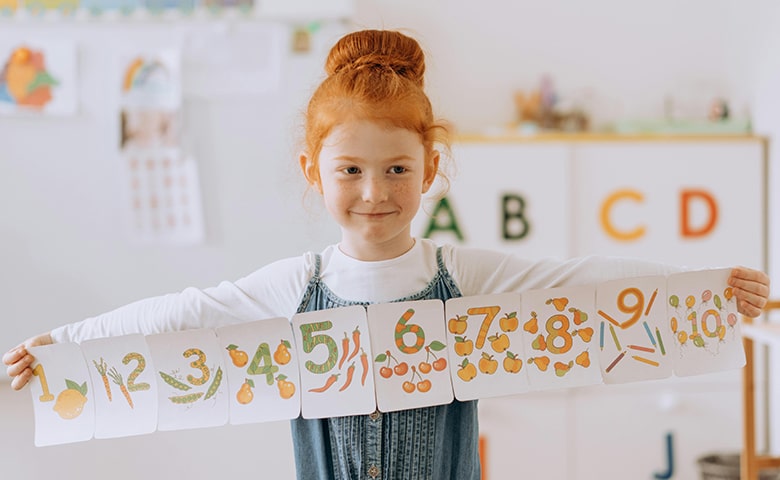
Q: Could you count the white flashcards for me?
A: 10